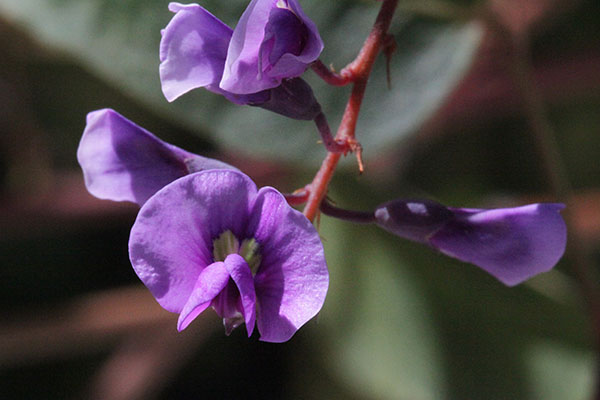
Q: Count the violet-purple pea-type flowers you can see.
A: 5